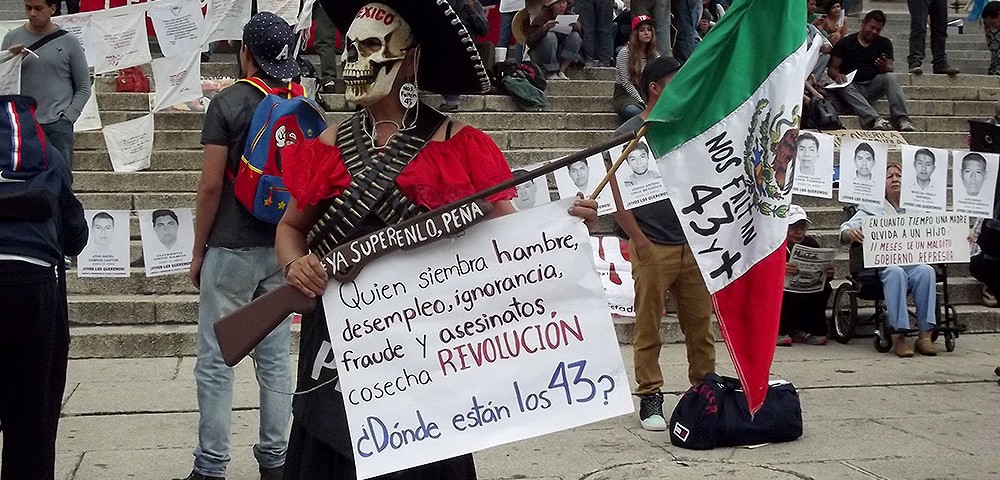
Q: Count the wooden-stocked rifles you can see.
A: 1